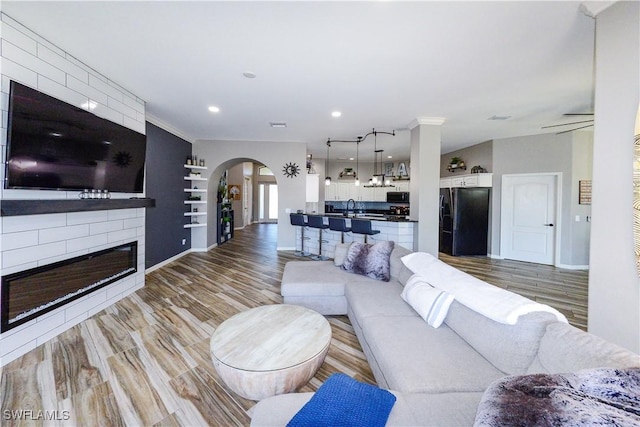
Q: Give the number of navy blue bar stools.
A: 4